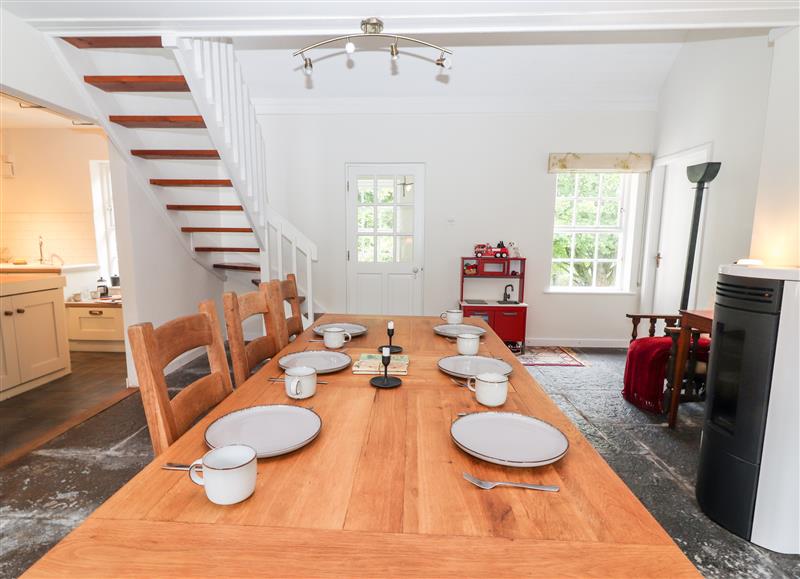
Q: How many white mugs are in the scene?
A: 6